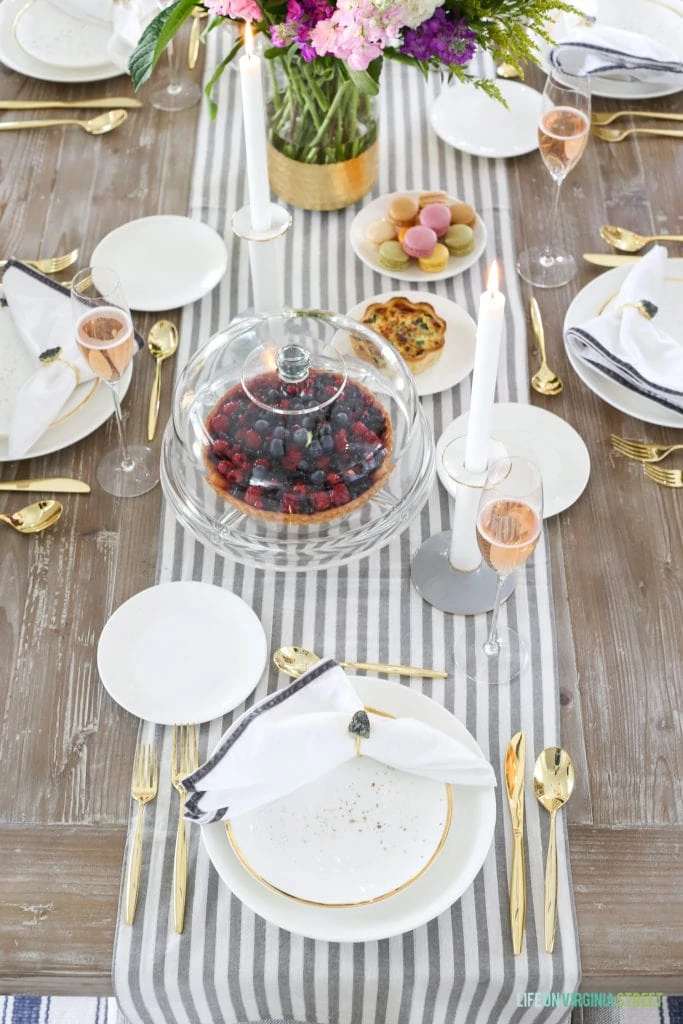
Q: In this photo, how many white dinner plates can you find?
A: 5